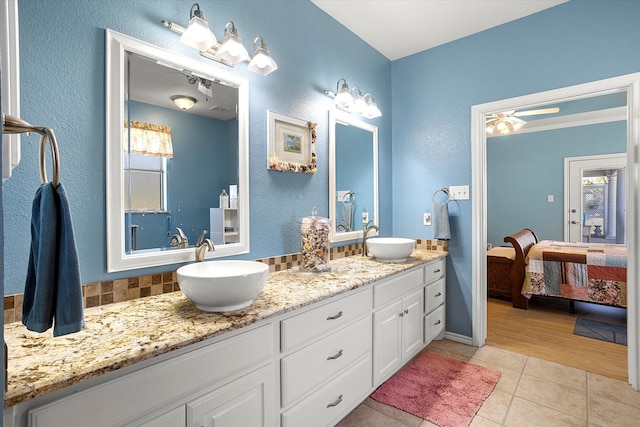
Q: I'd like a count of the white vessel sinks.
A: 2